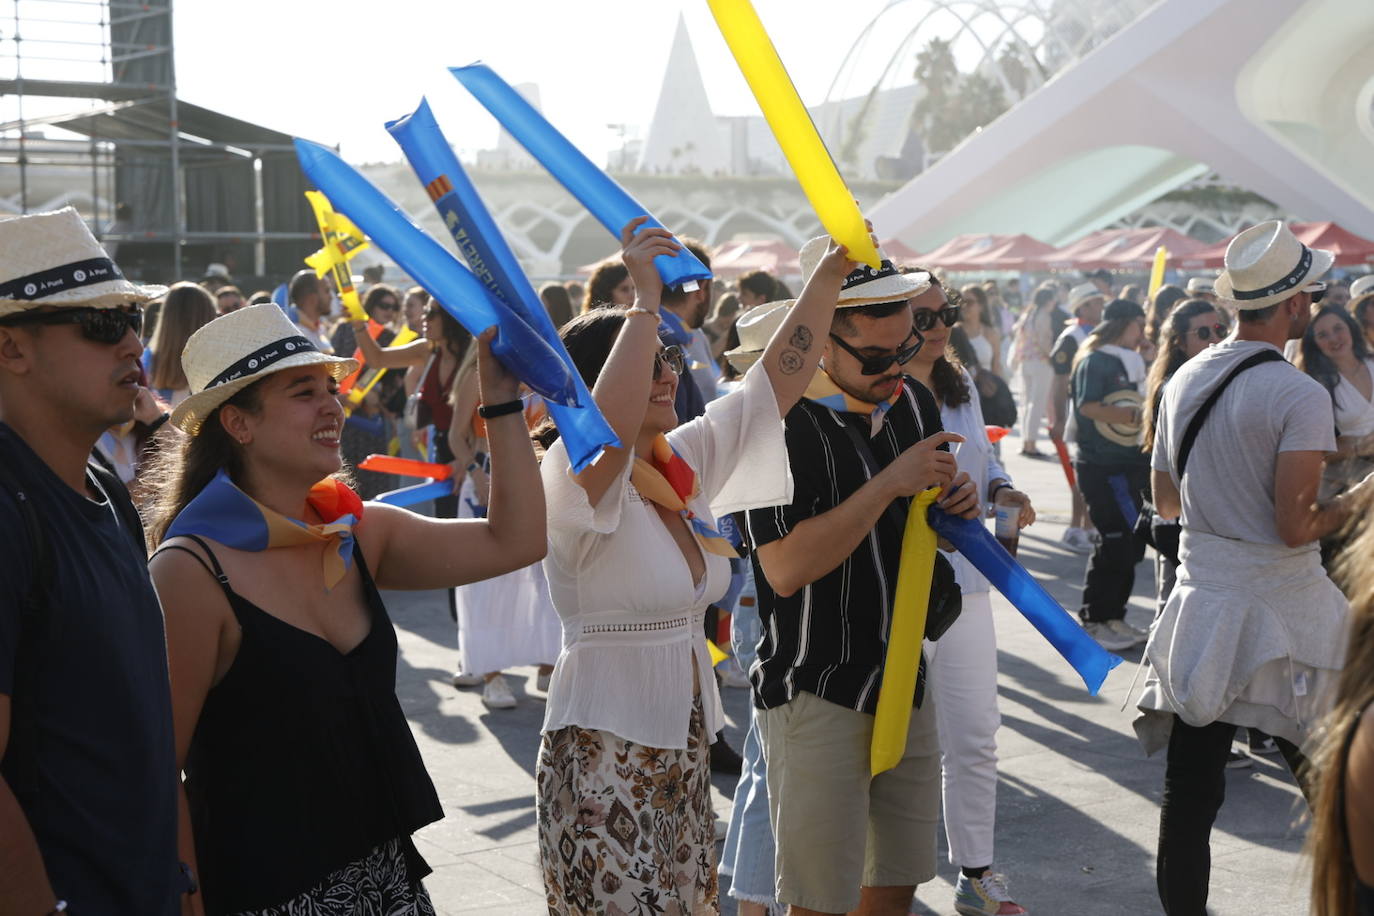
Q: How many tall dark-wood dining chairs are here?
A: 0